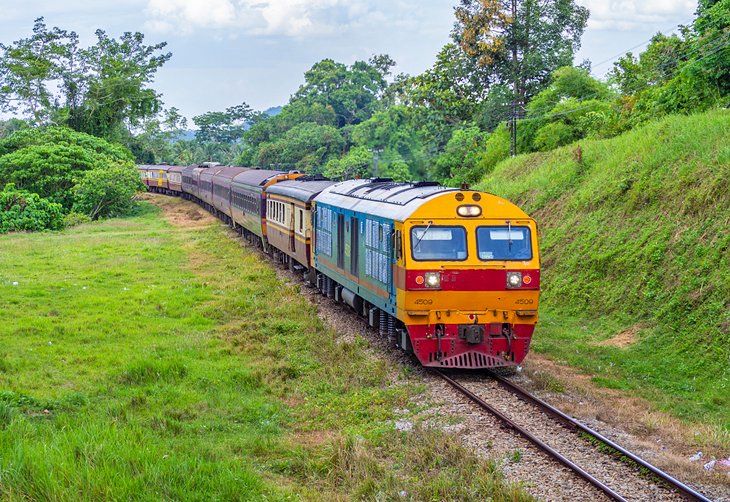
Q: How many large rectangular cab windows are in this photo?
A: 2